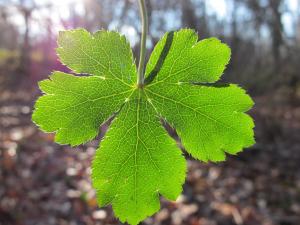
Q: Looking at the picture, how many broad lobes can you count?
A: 5